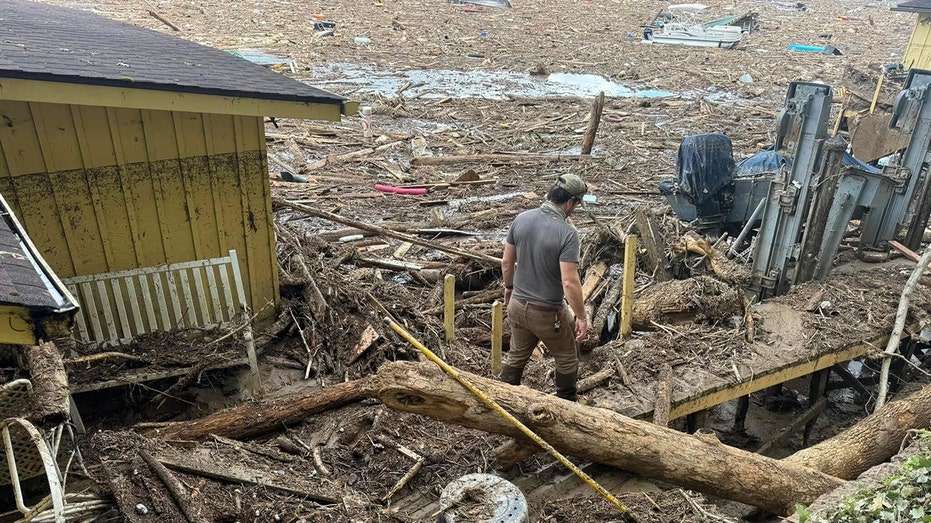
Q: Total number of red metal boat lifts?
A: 0